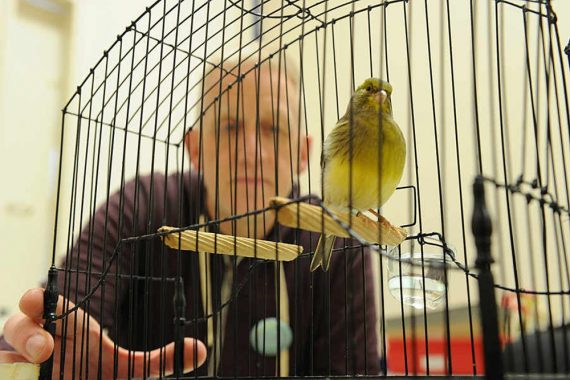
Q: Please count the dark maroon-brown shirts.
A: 1